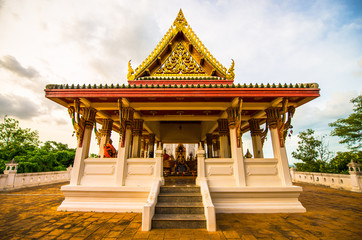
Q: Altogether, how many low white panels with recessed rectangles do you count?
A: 4